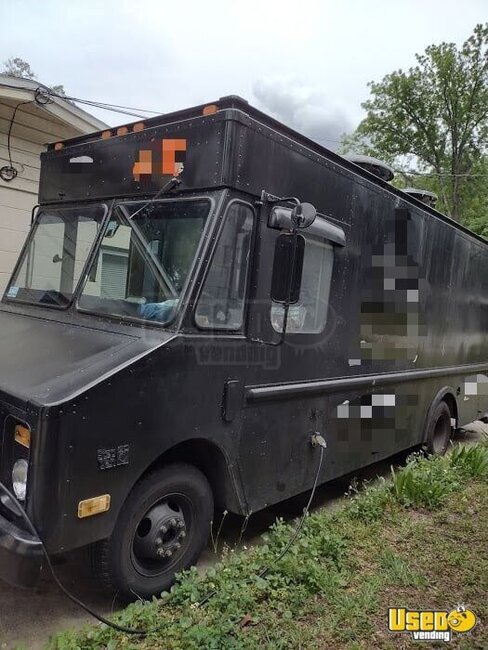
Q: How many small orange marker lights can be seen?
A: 5